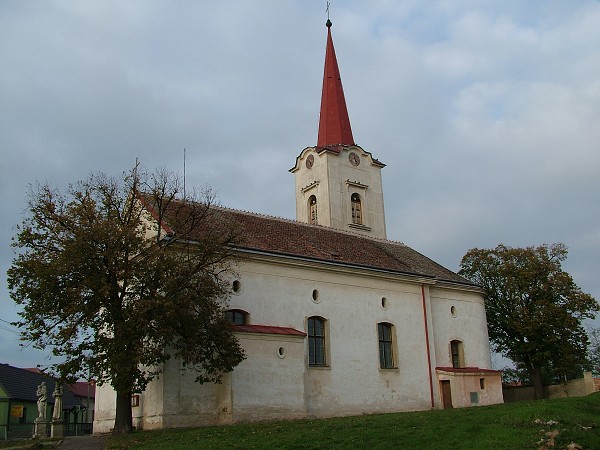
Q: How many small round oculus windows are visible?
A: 5